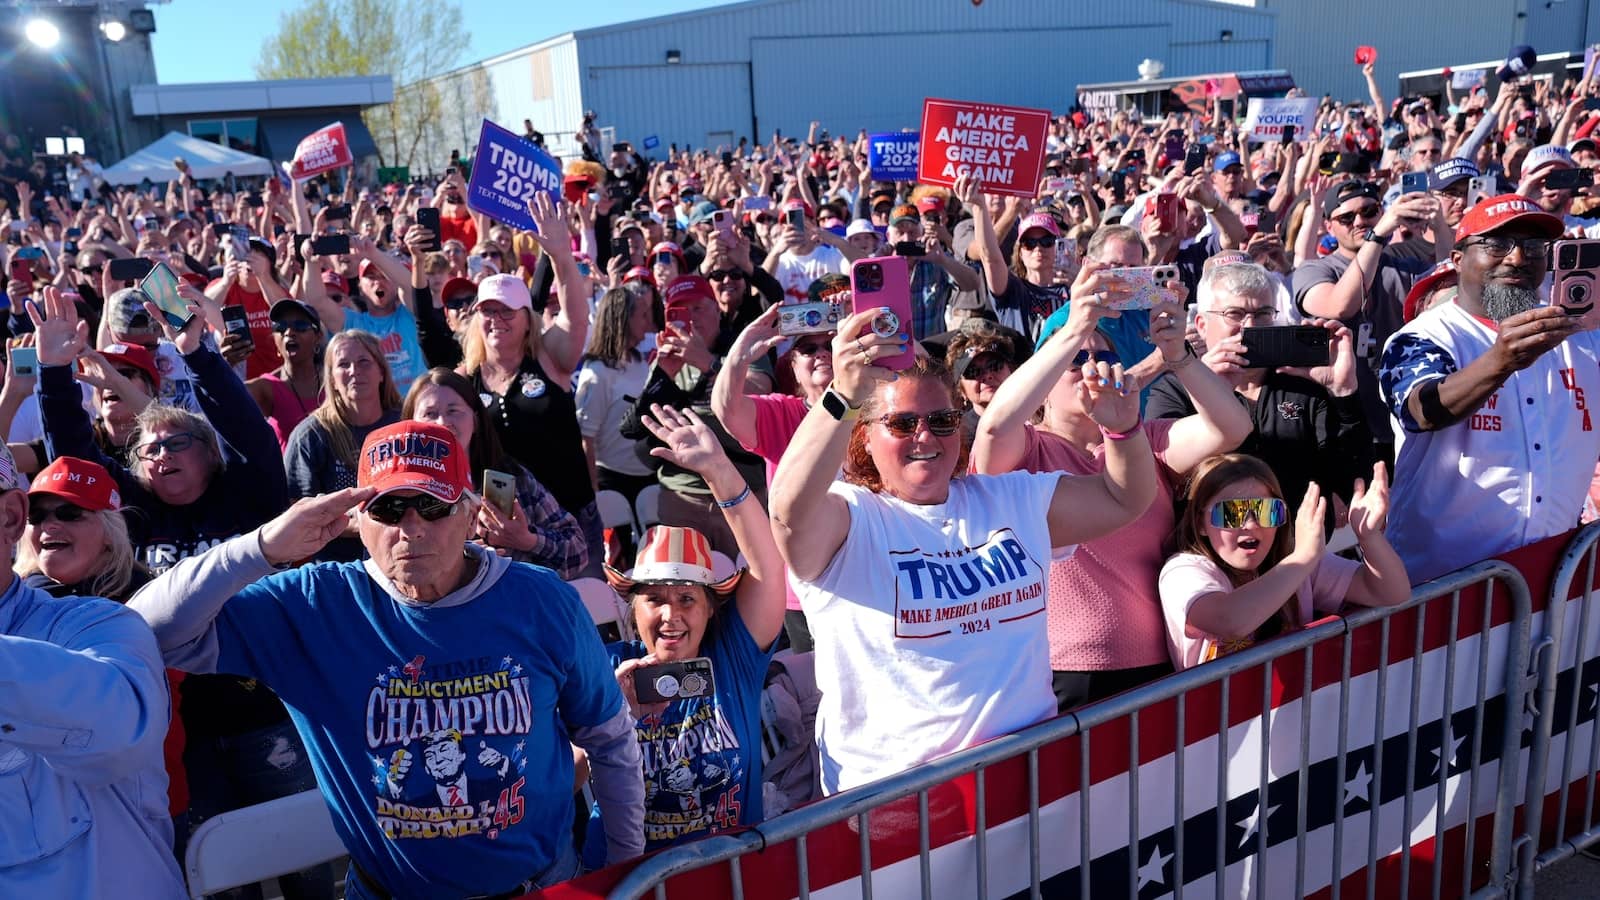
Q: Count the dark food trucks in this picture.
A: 2